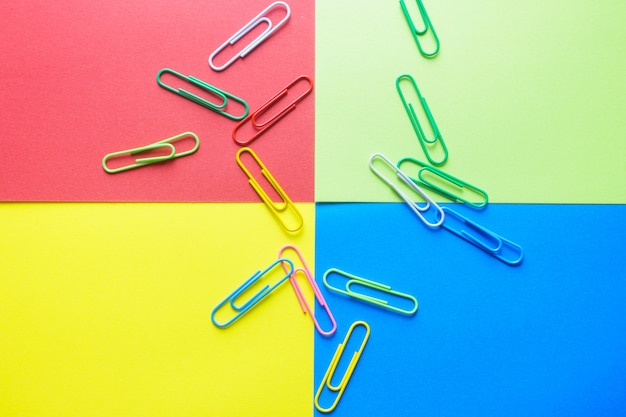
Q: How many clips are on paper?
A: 14